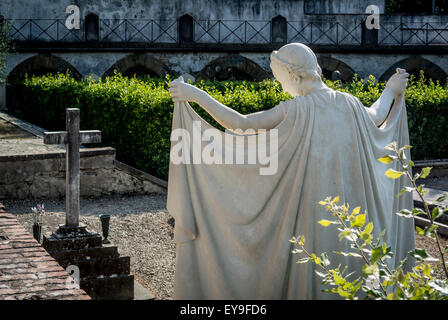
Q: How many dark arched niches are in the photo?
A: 5